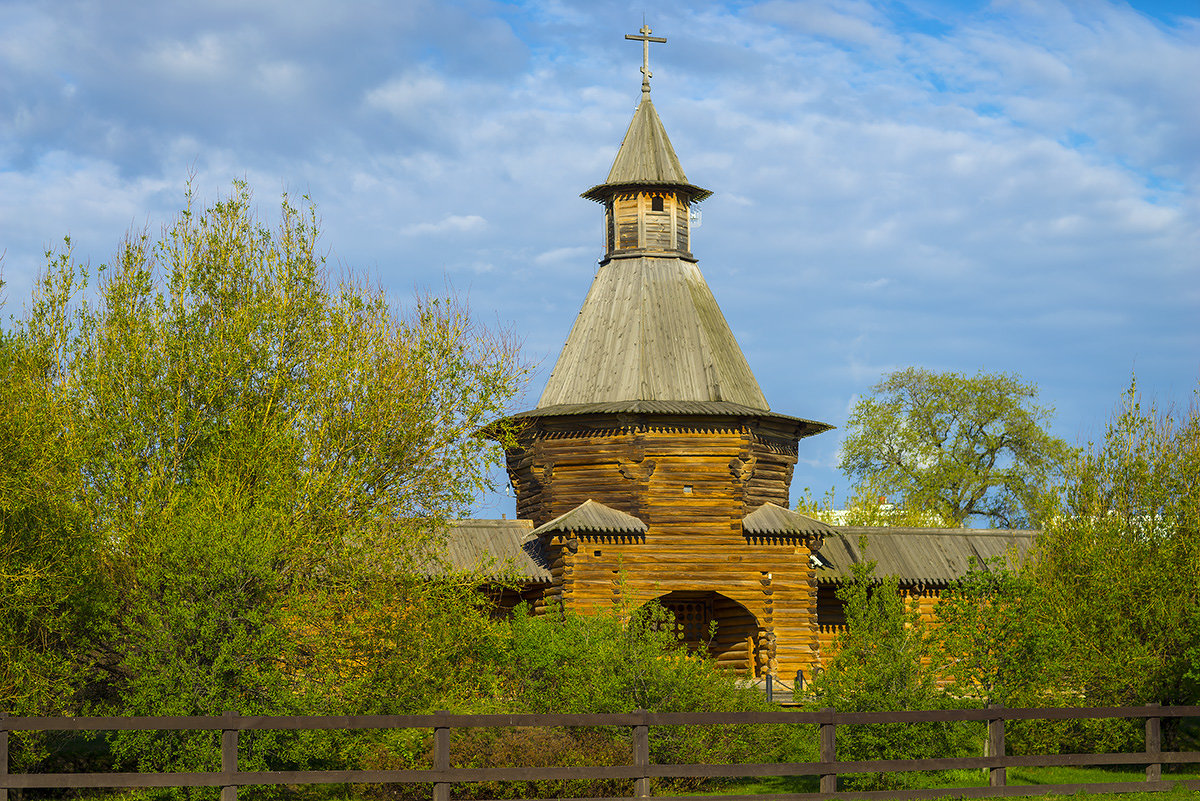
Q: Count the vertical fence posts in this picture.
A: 7